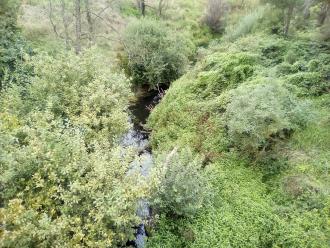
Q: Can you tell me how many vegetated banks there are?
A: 2